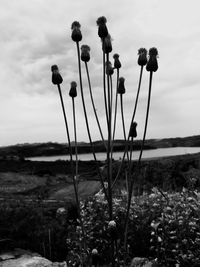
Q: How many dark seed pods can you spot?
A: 12